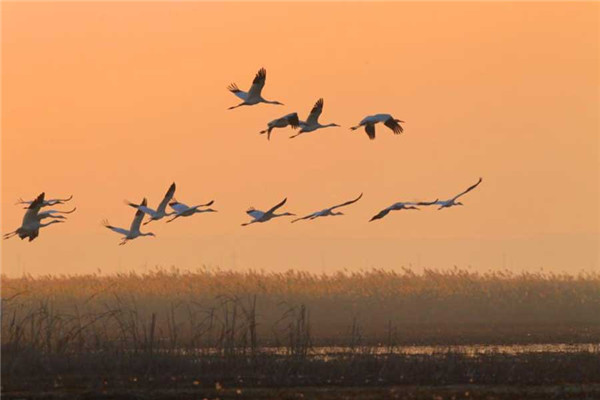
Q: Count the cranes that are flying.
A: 14